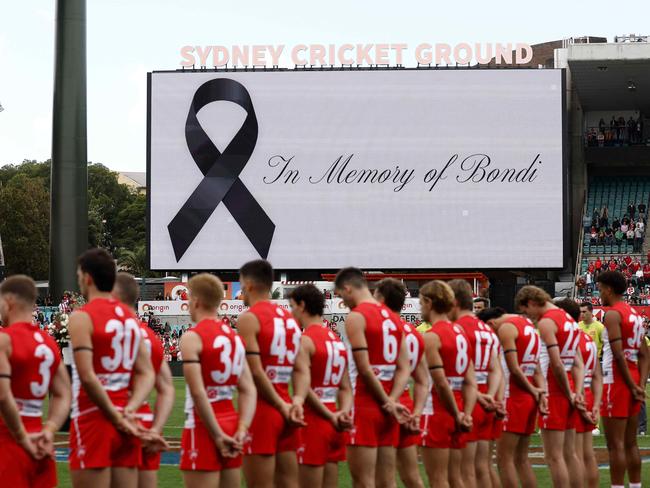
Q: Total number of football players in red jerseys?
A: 15